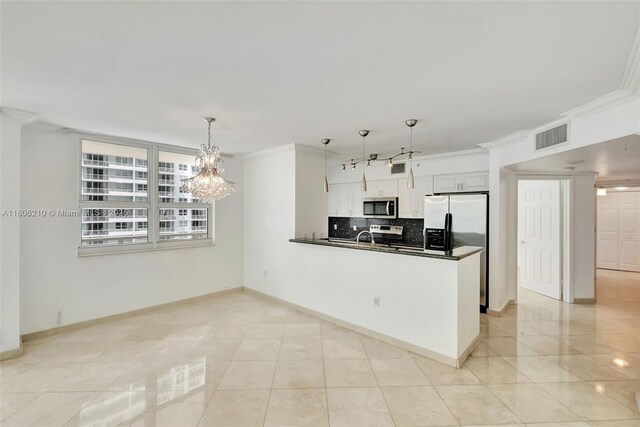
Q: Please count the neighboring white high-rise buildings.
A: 1